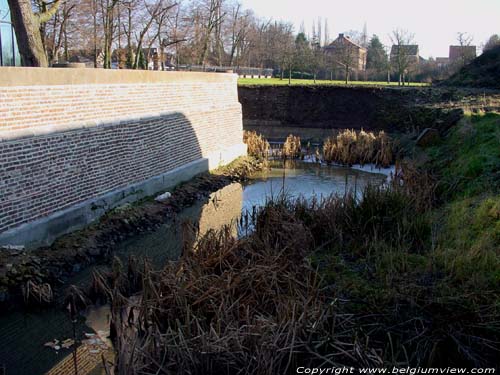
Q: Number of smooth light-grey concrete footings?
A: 1